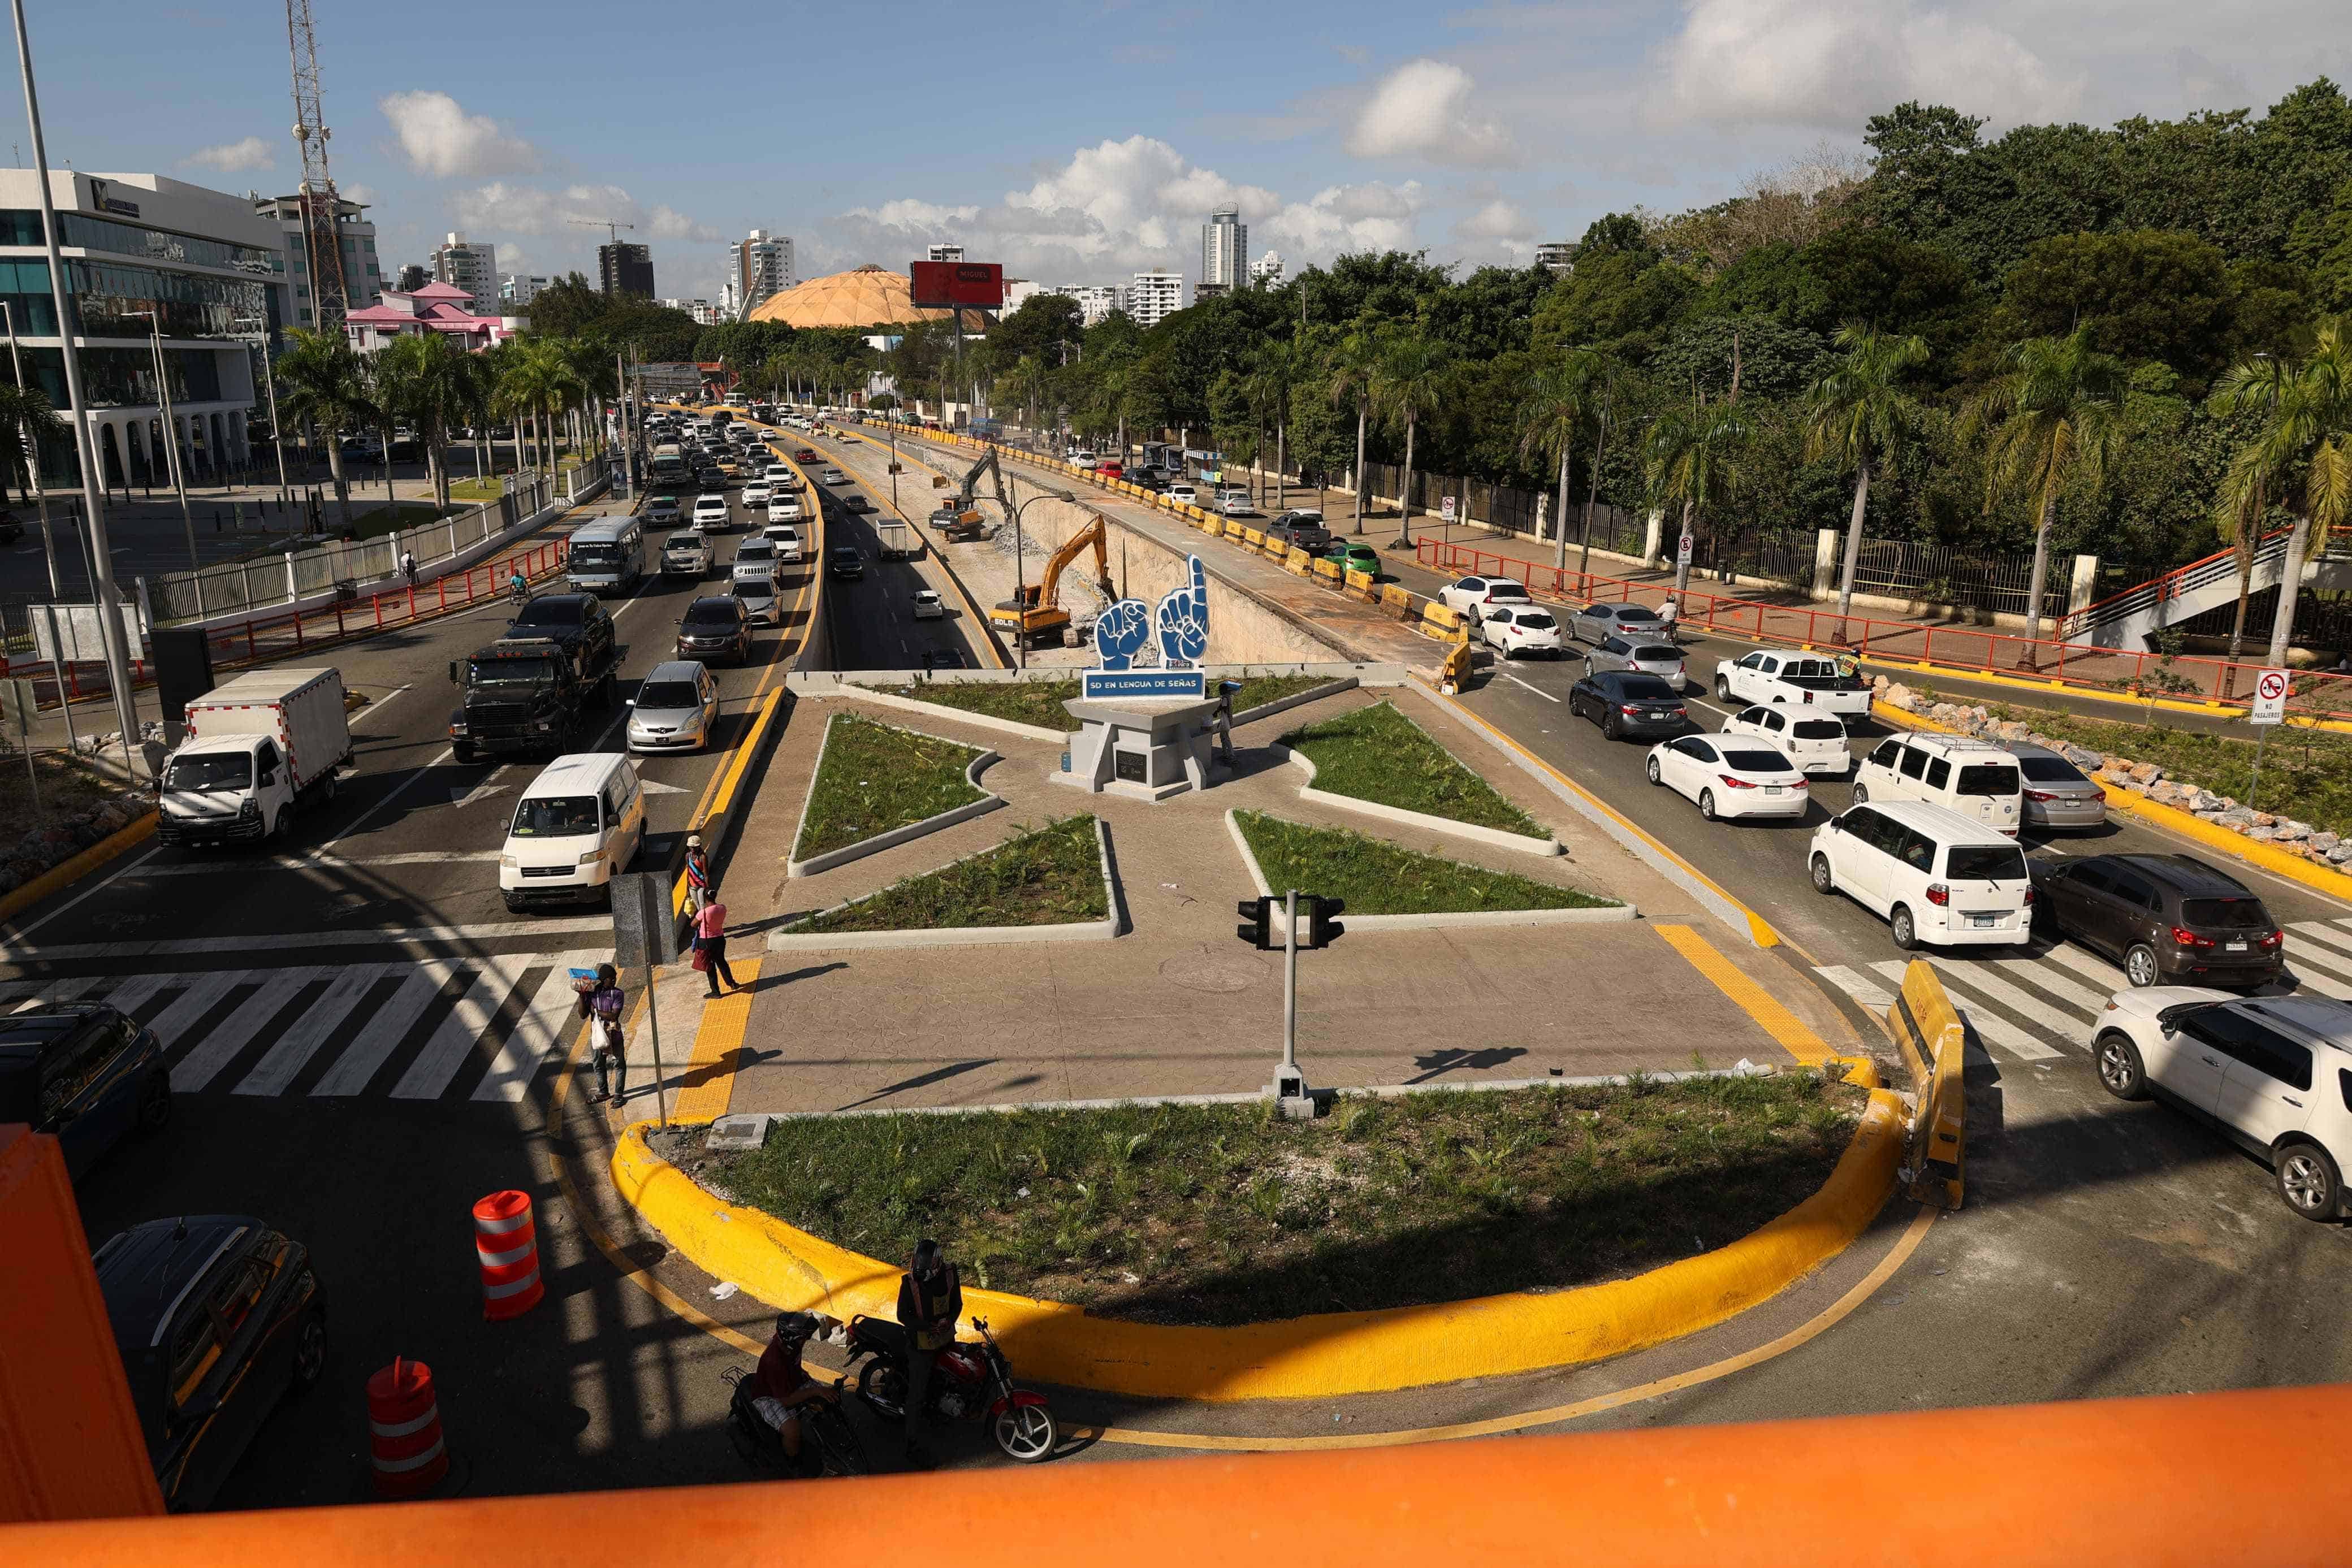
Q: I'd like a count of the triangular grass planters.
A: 5